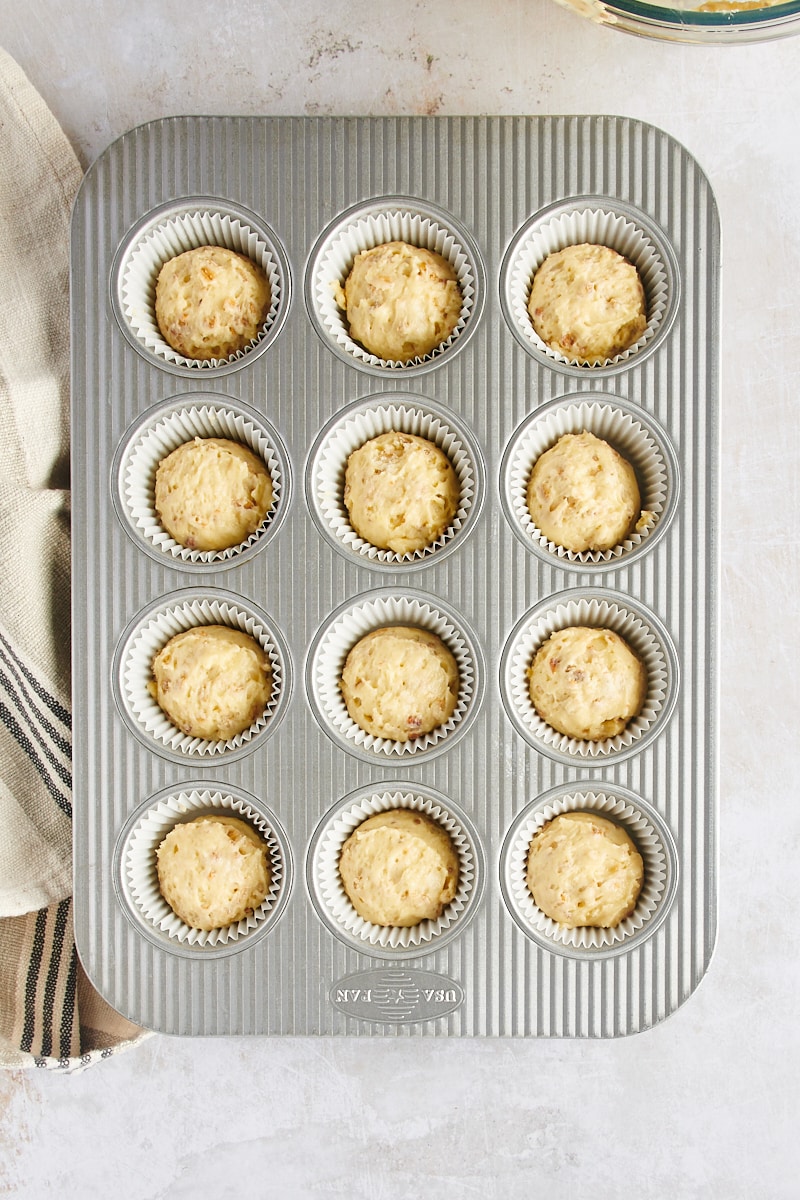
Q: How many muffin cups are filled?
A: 12